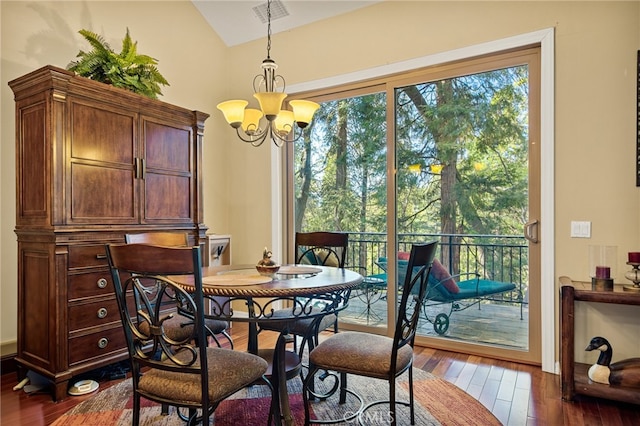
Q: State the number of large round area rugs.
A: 1